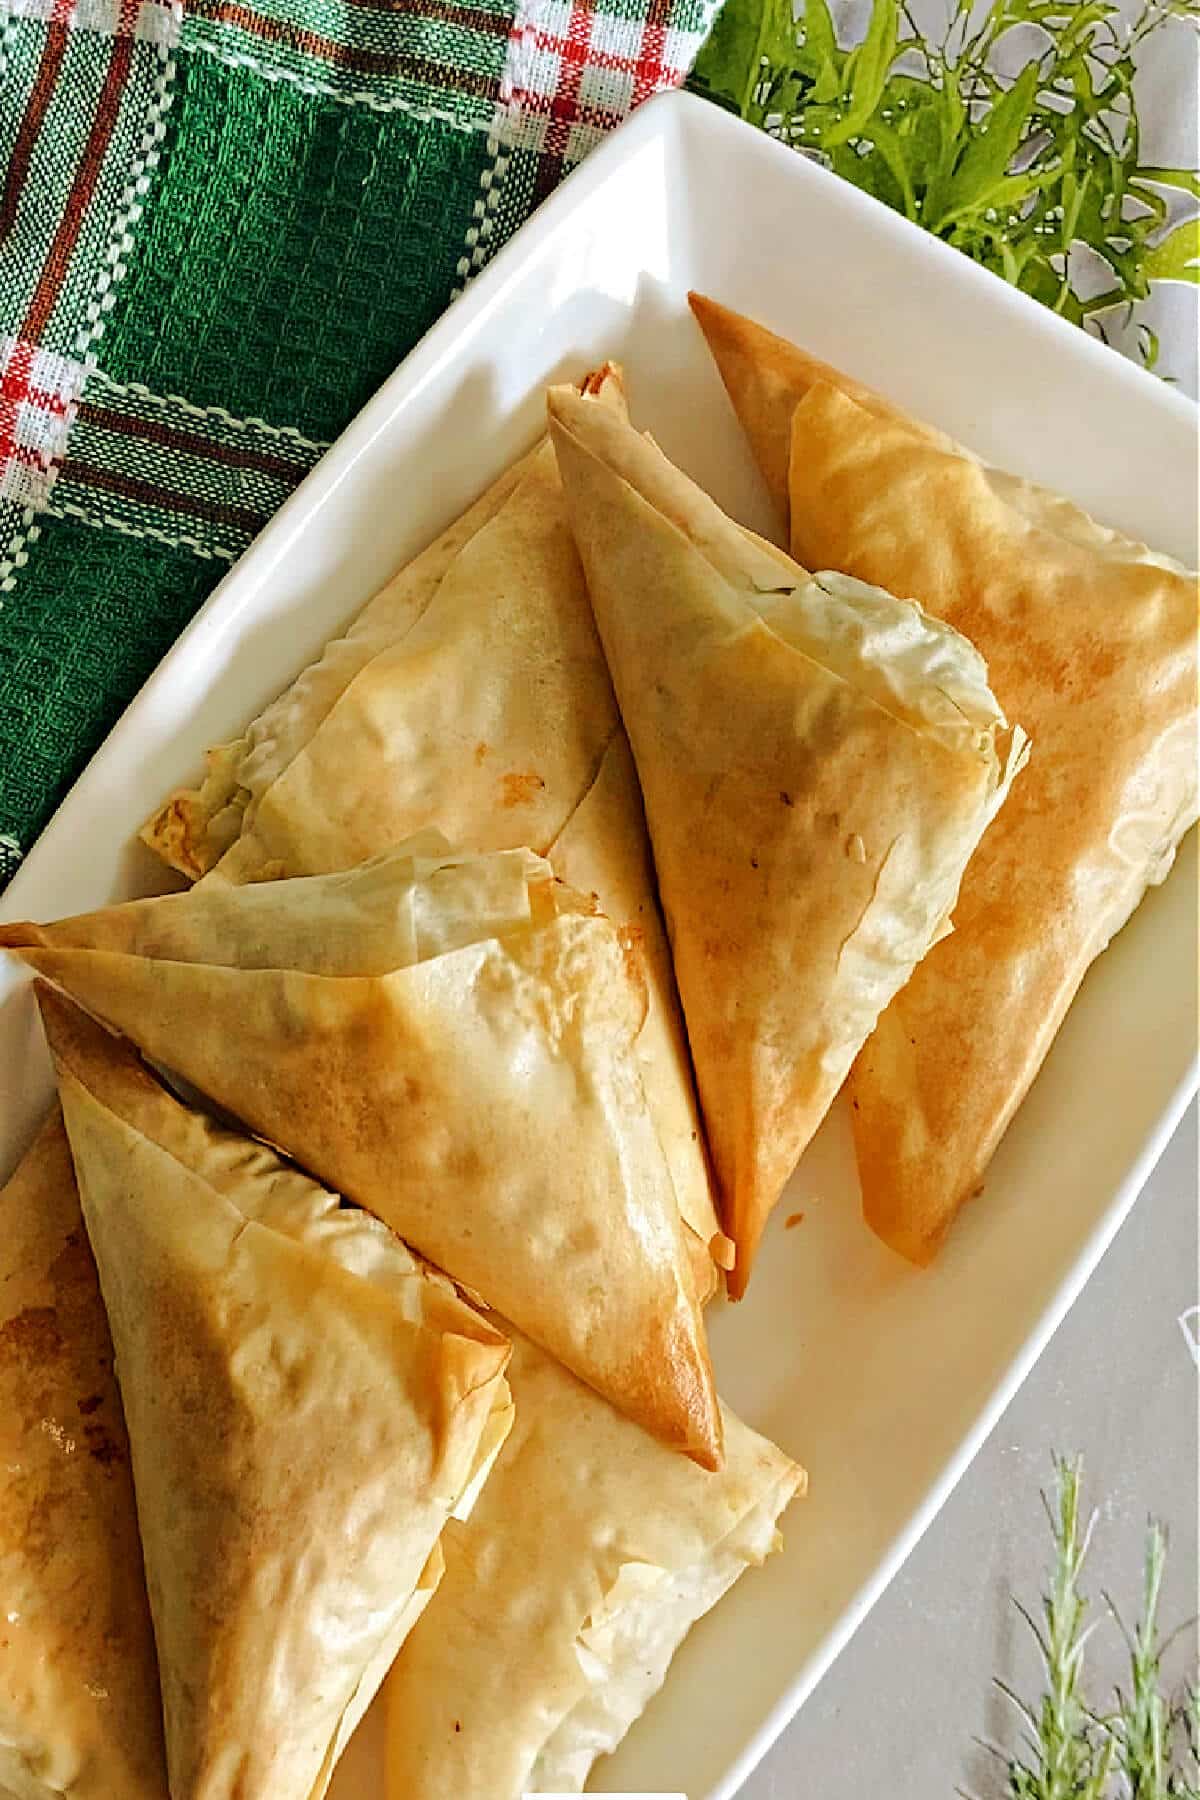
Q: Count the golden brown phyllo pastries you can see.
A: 7